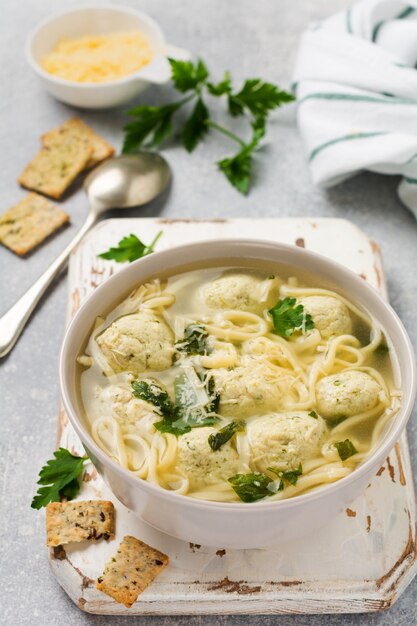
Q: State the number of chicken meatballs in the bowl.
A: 8